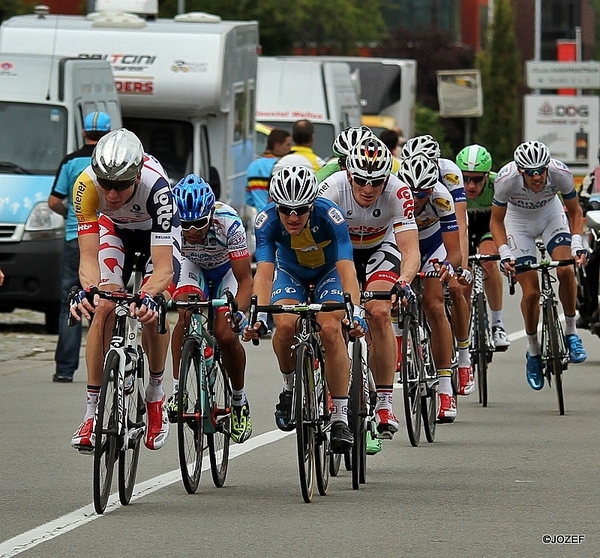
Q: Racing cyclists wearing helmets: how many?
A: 9